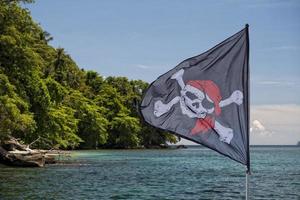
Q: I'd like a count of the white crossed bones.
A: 2